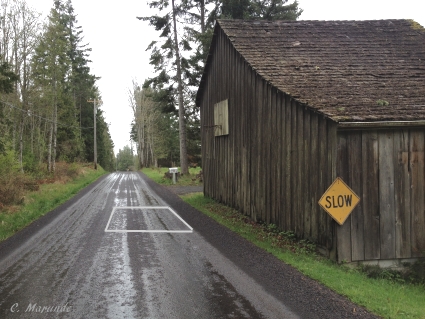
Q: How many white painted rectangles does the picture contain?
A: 1